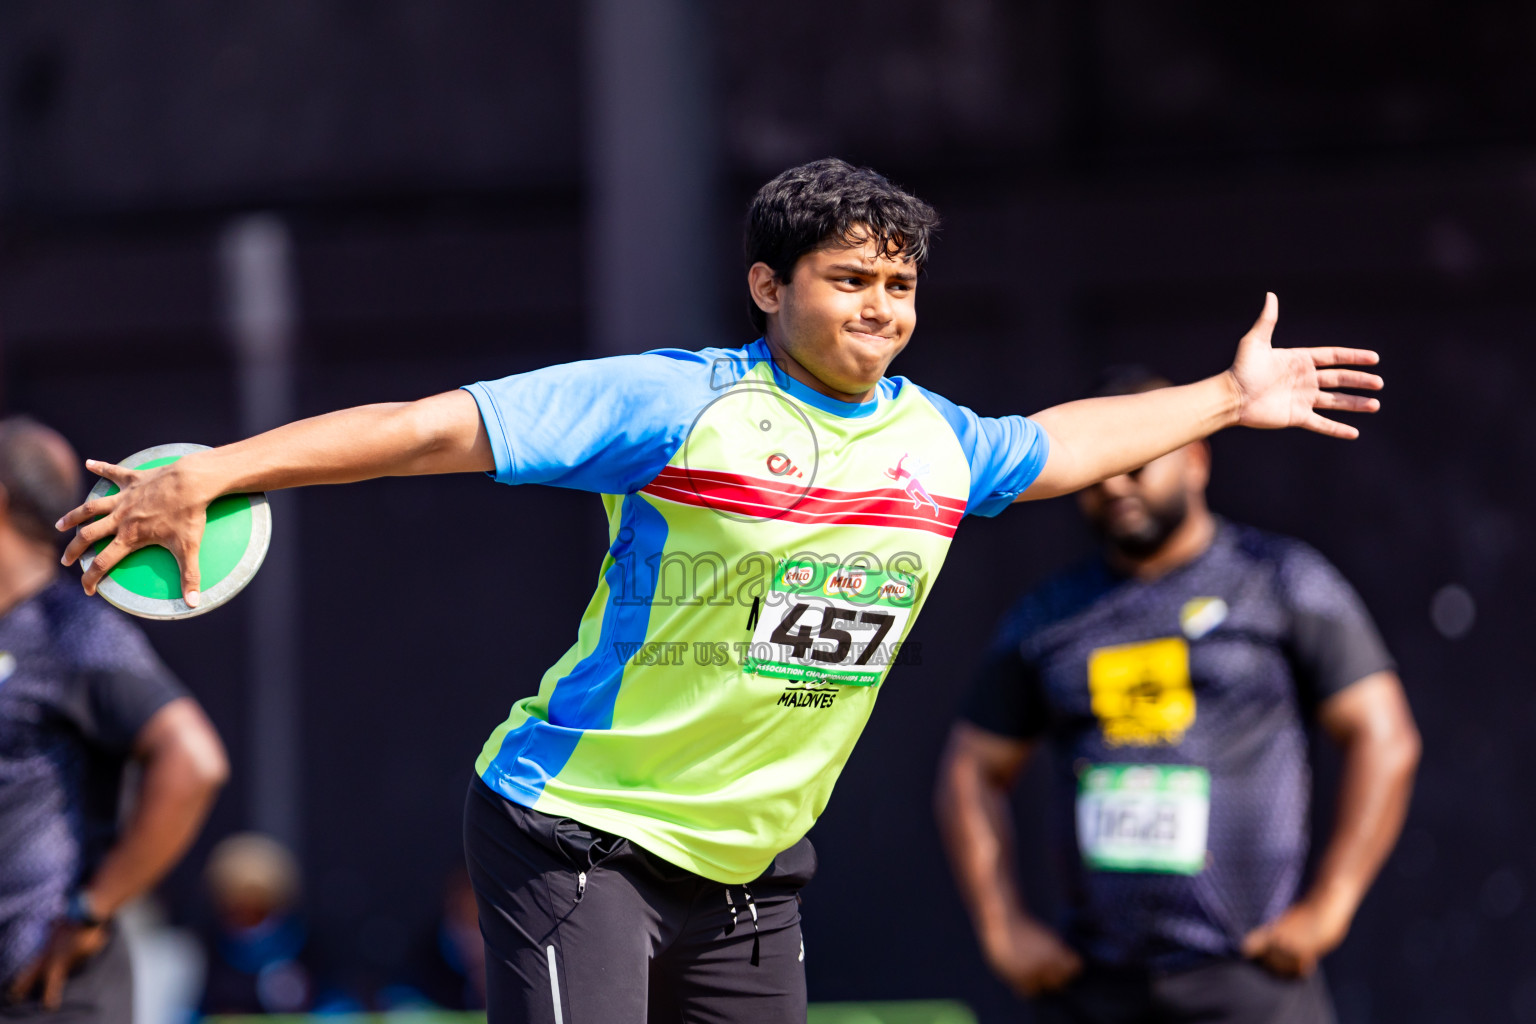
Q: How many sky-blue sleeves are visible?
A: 2